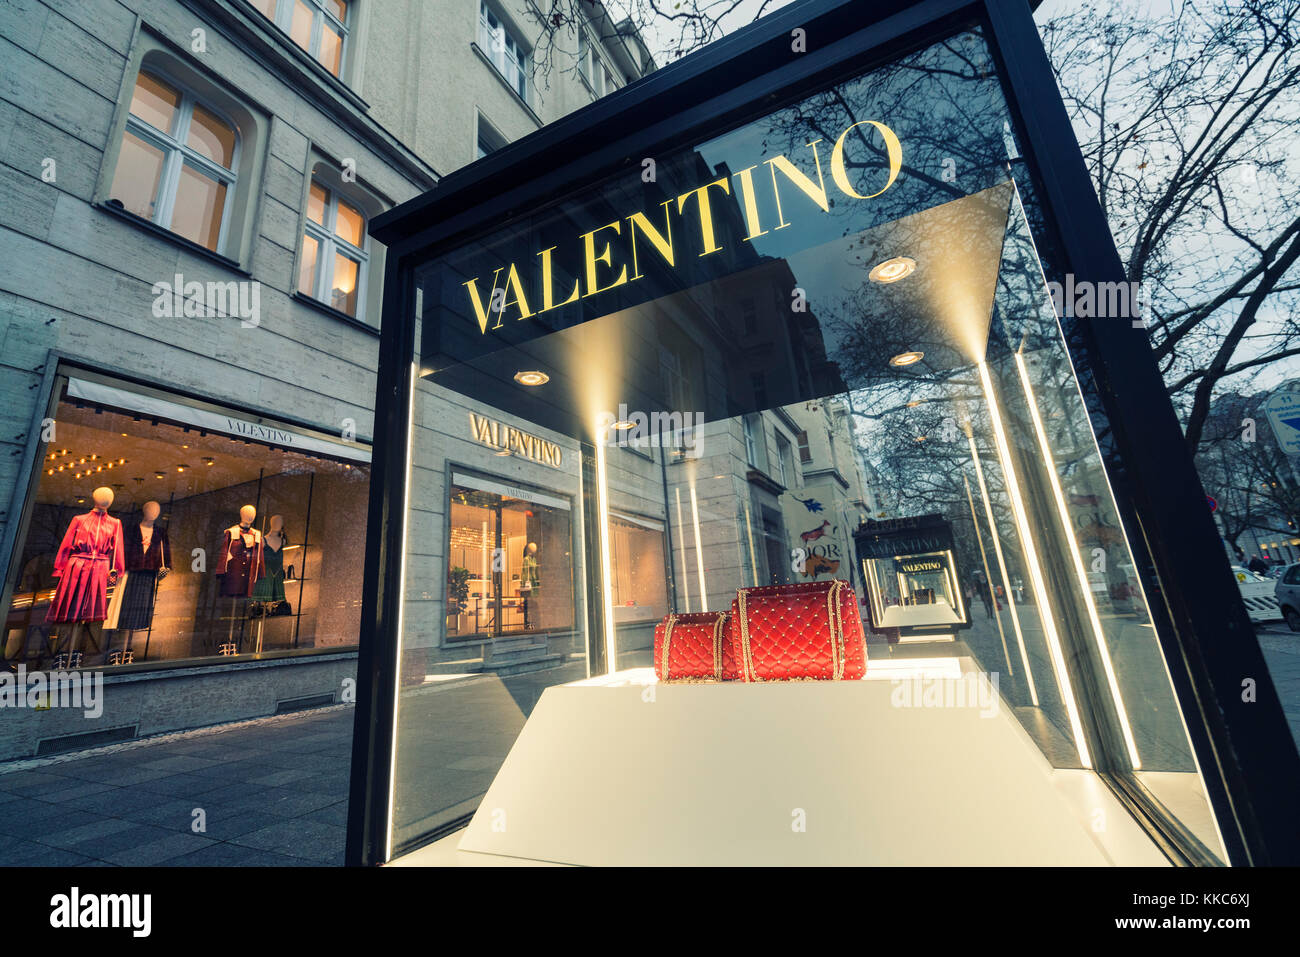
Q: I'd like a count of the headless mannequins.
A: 0